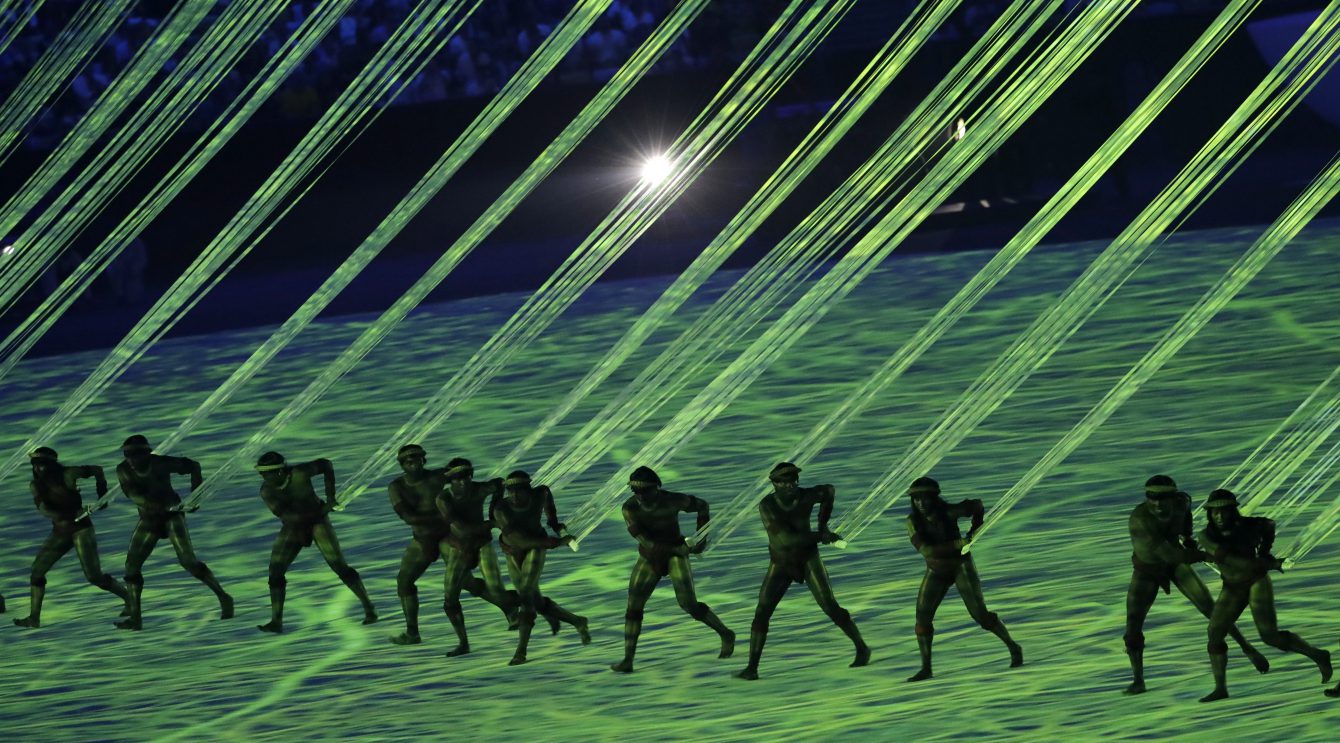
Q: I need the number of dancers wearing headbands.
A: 11